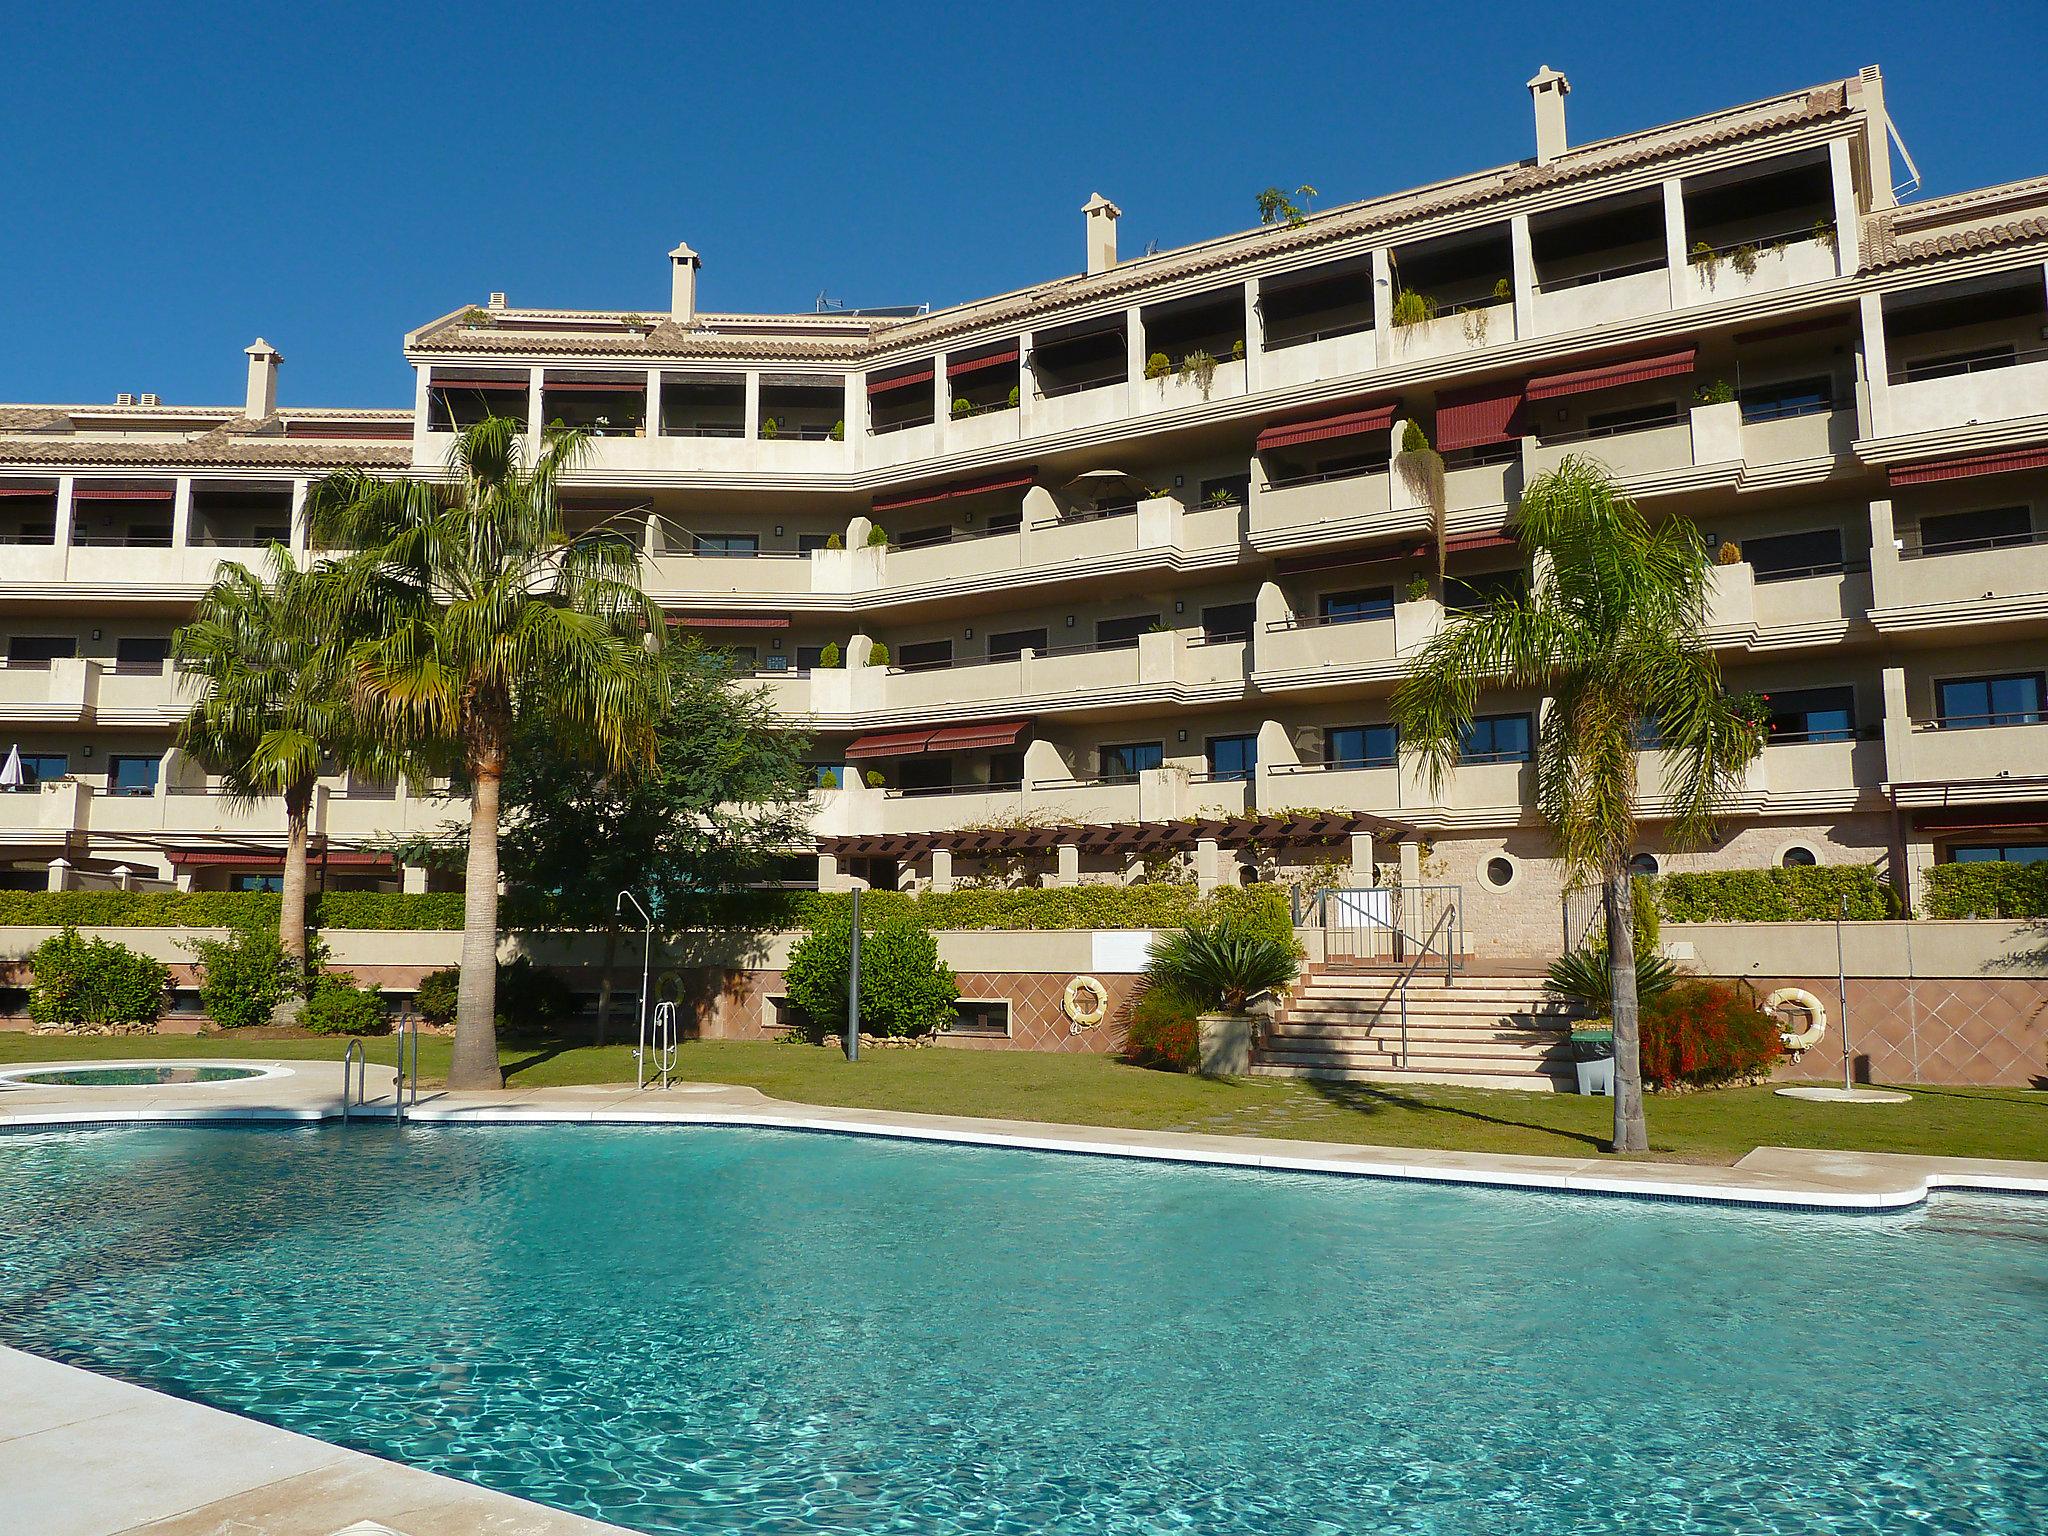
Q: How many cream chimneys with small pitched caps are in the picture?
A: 4